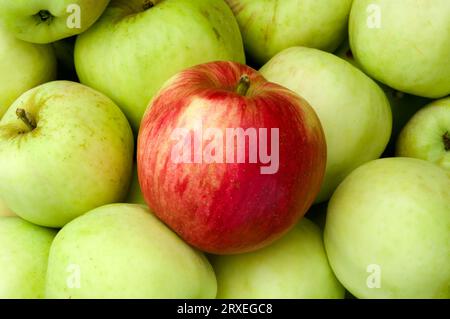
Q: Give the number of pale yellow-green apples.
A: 12